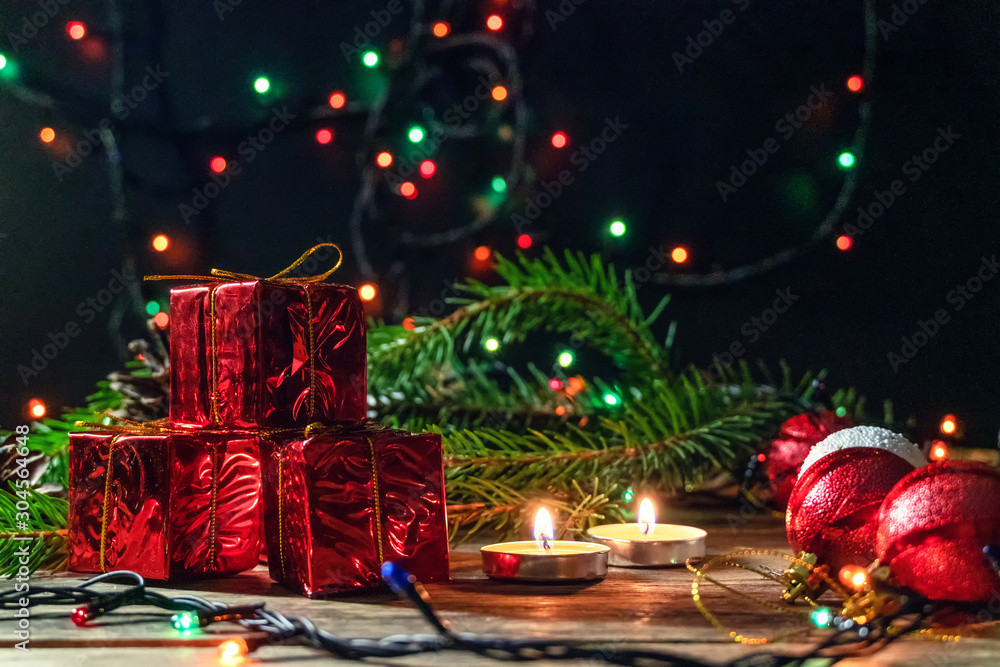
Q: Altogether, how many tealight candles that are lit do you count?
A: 2